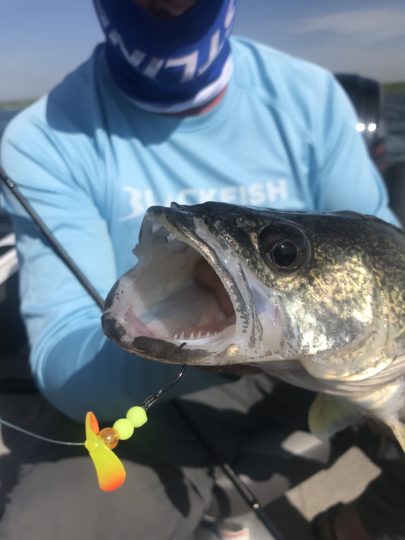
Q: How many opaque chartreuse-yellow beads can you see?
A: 2